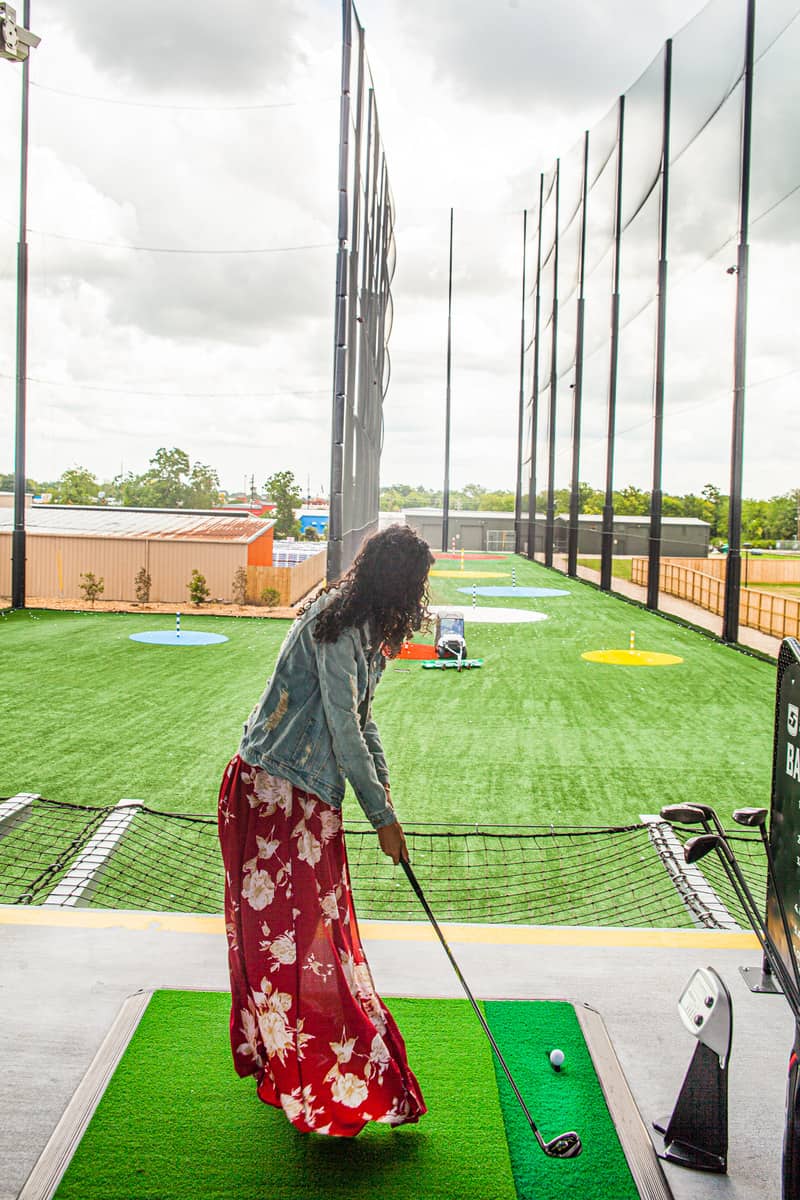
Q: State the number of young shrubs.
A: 5